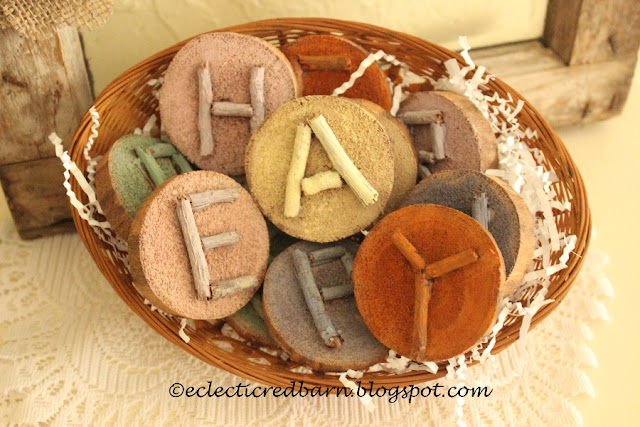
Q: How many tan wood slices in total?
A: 2